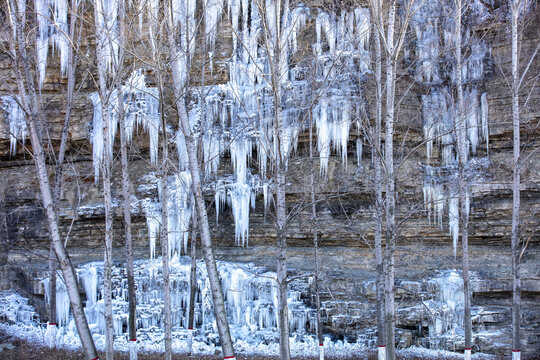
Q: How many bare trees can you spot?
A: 13